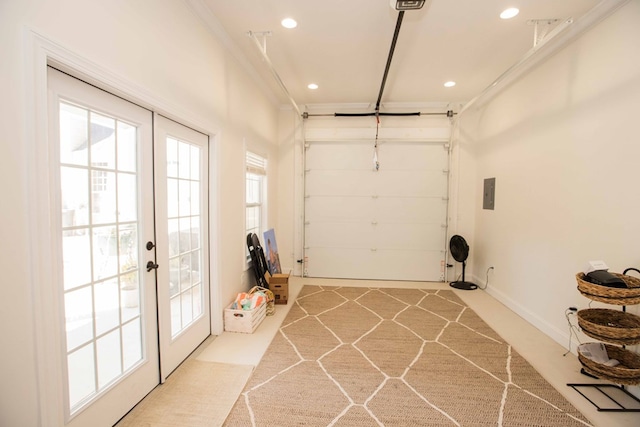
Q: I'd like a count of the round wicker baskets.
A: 3